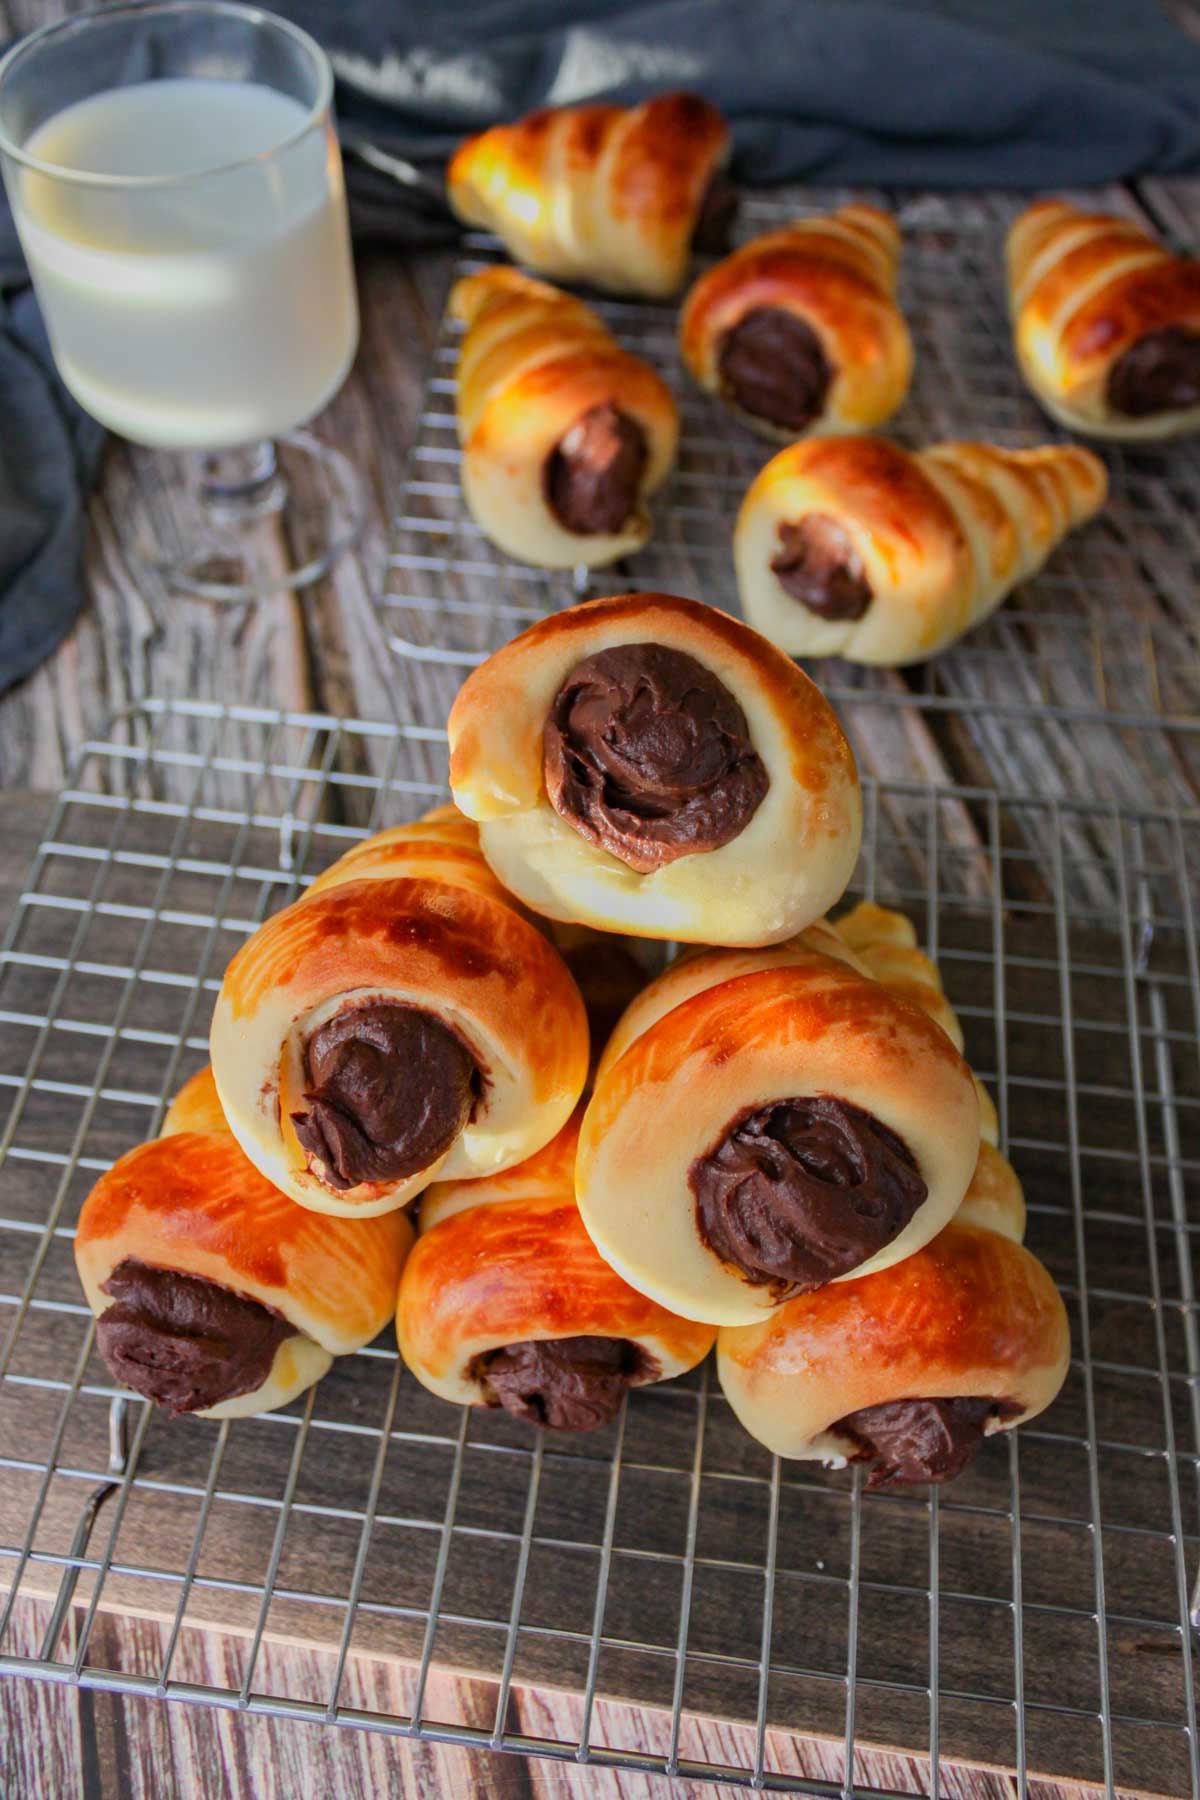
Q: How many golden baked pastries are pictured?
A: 11